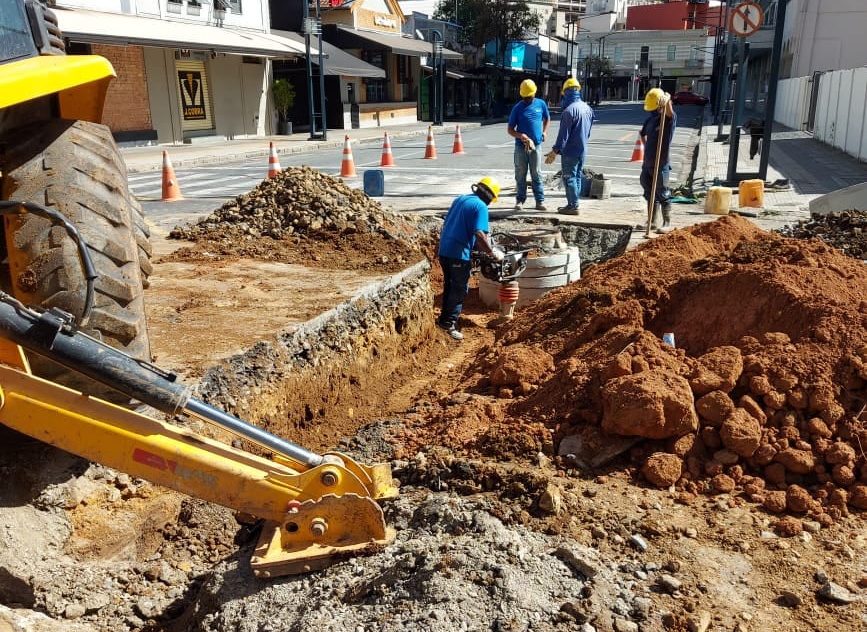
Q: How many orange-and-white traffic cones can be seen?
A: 7